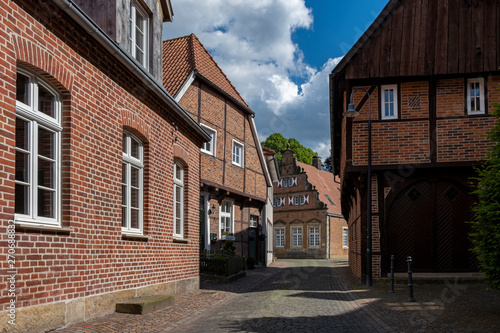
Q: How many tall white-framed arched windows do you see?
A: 3